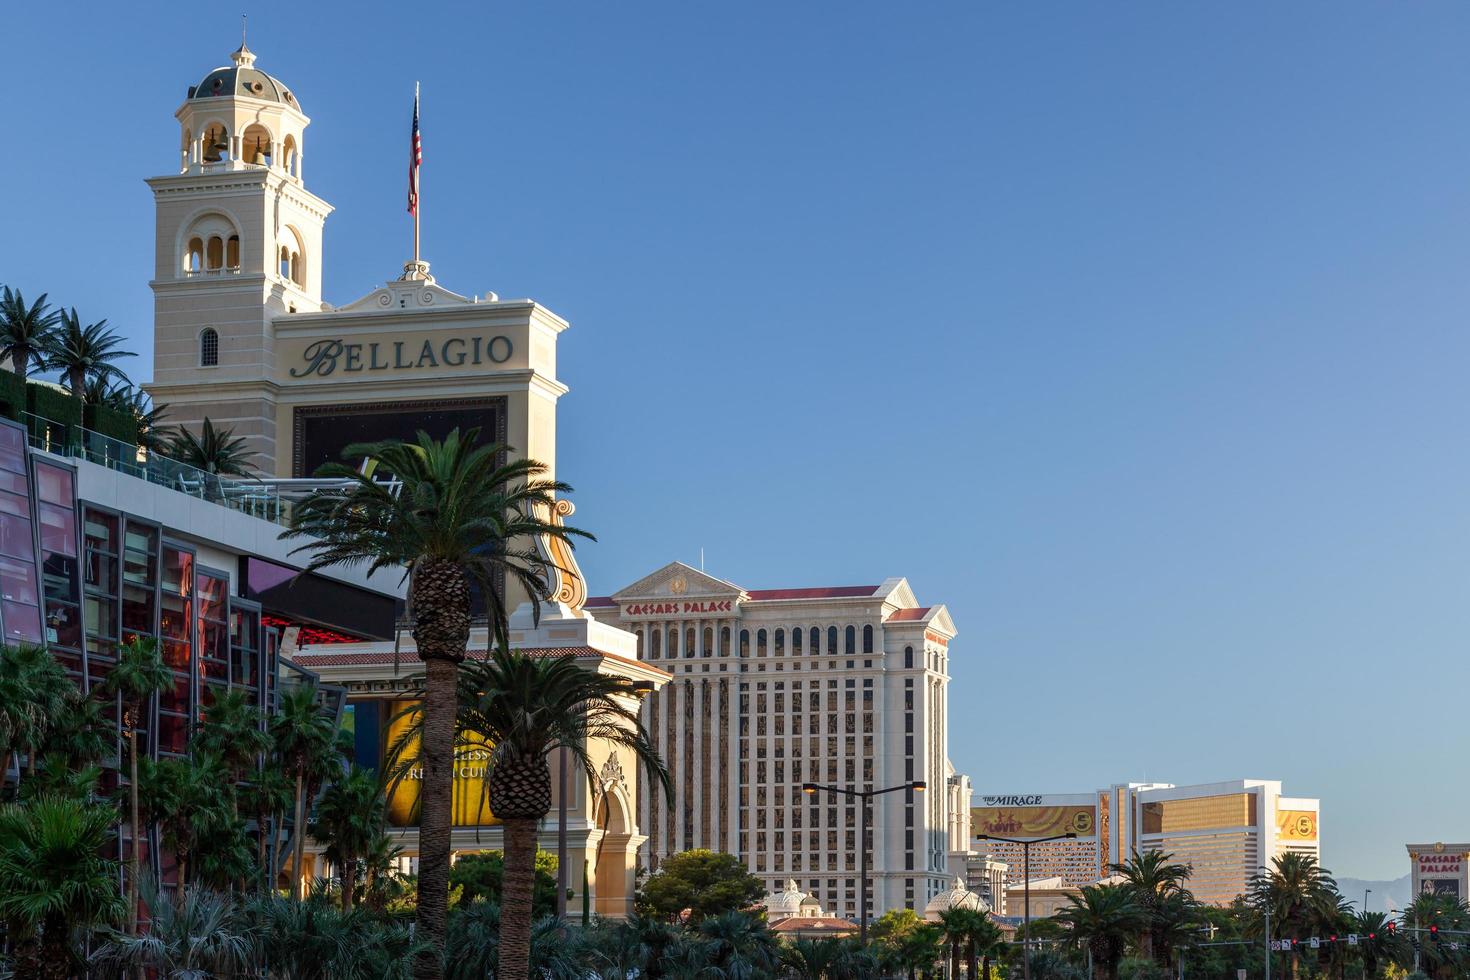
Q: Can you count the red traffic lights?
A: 5